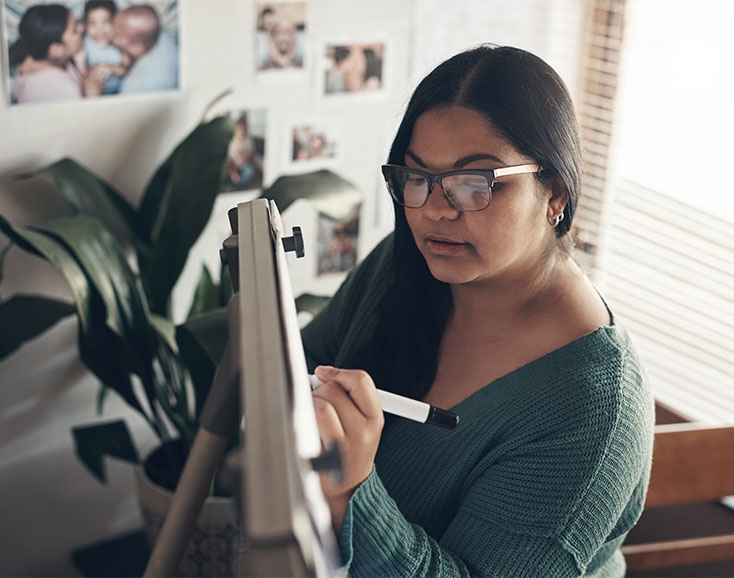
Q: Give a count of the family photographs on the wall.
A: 6